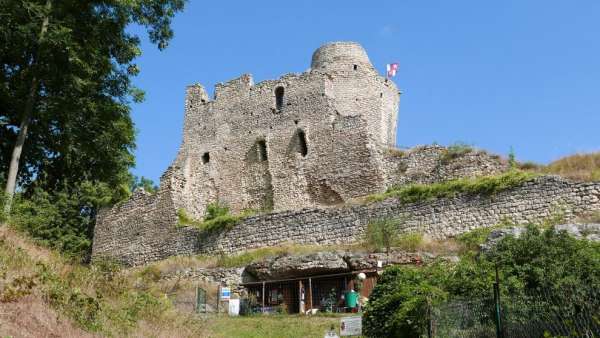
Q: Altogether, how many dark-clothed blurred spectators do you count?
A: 0